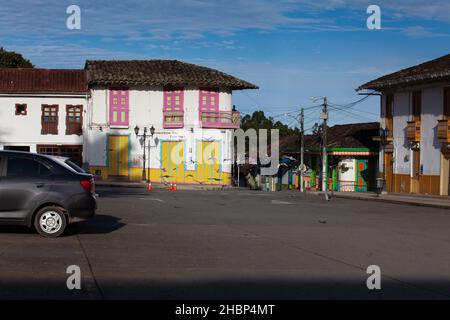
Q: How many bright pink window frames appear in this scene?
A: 3